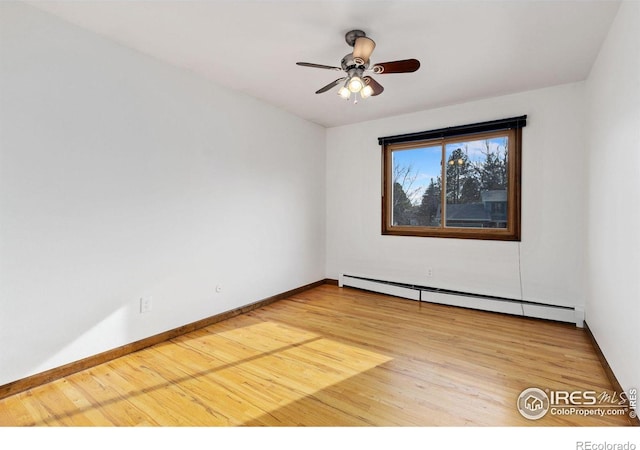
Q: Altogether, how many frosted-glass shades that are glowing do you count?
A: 3